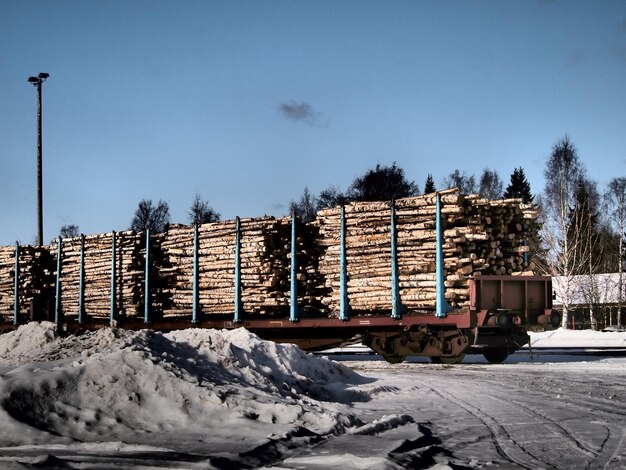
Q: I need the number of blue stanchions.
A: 11